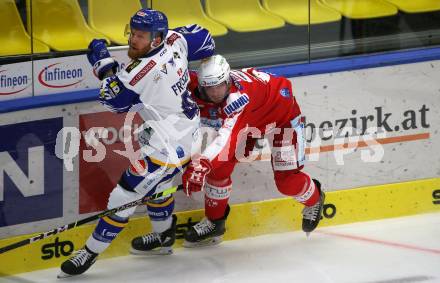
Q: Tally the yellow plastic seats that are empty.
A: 8